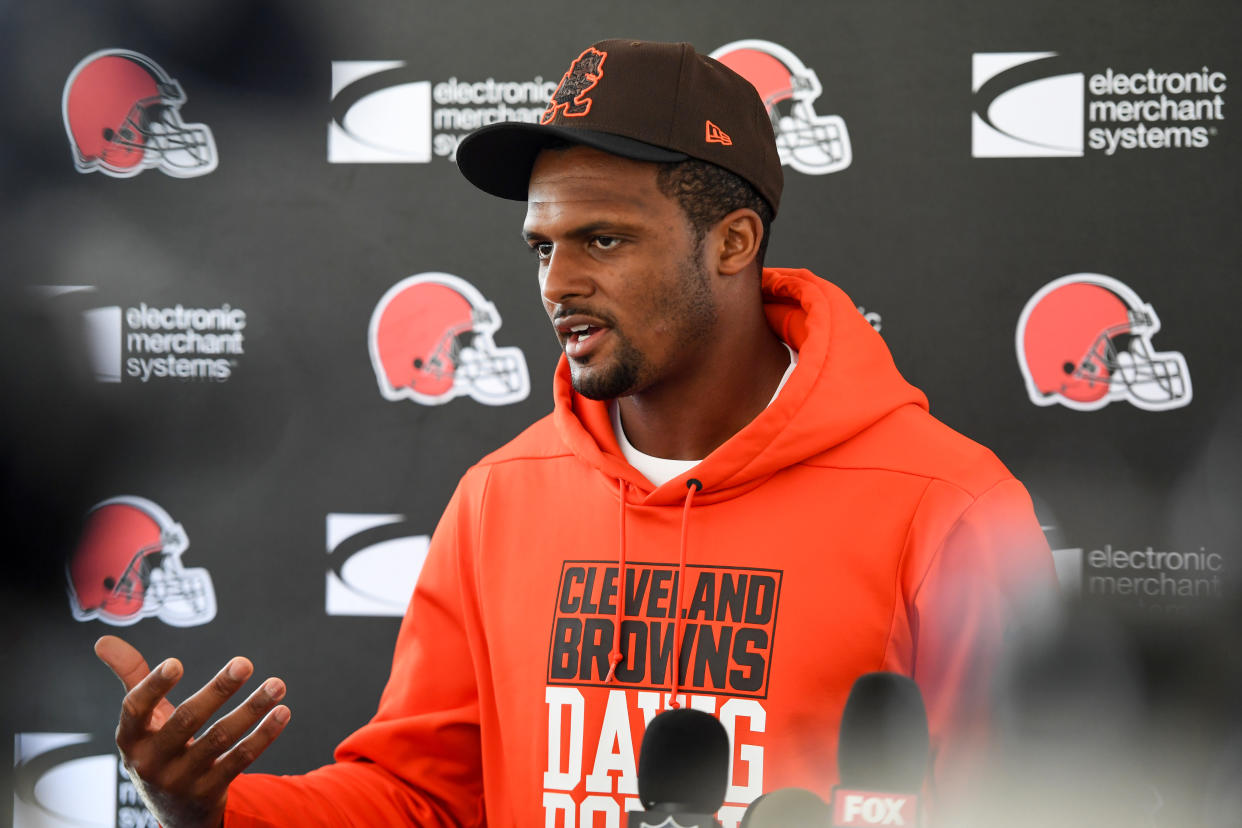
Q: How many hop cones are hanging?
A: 0